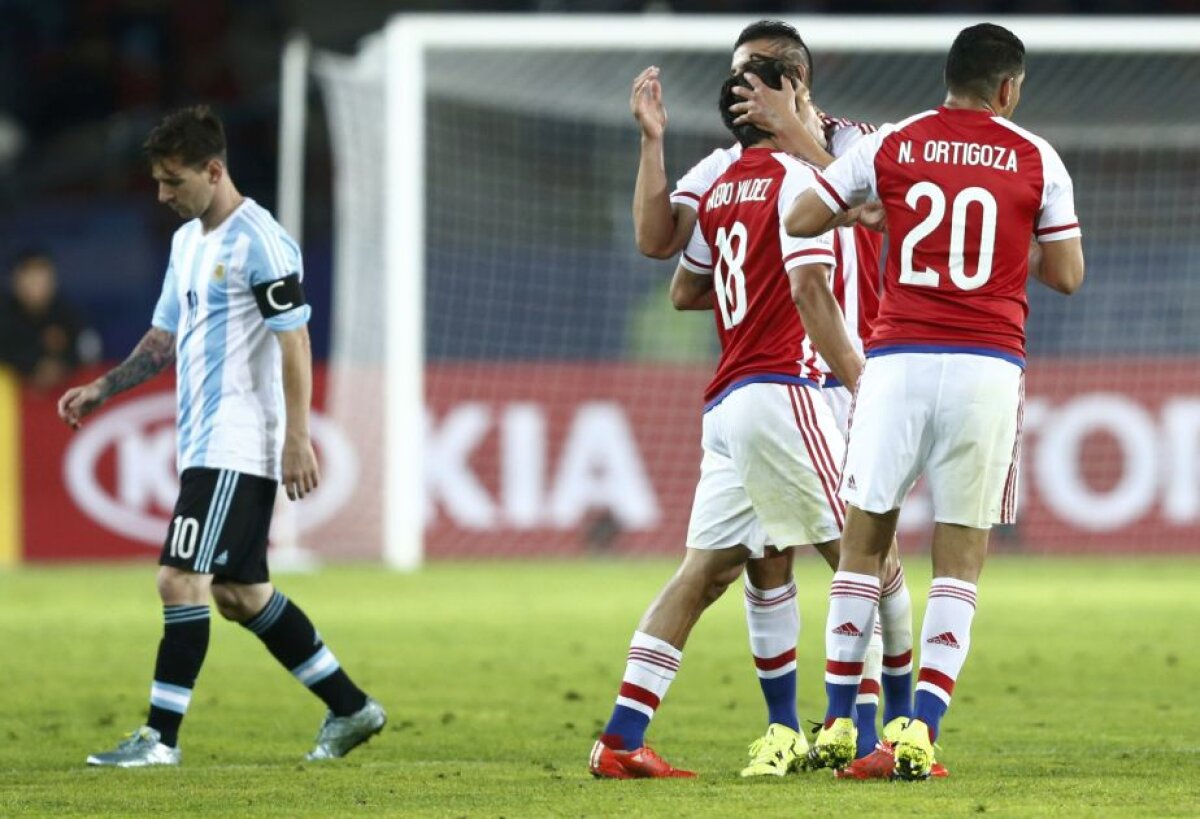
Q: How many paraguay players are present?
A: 3